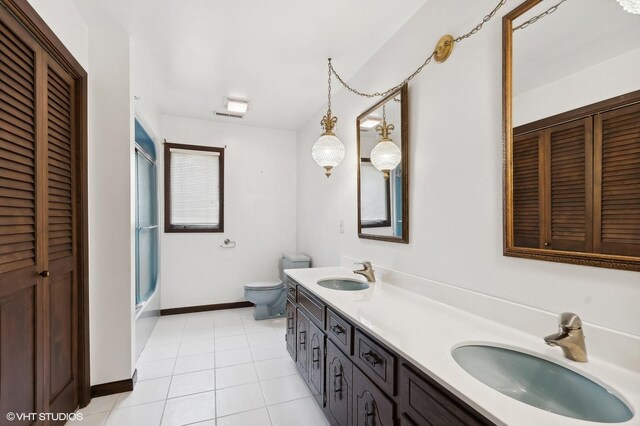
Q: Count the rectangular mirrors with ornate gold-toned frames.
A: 2